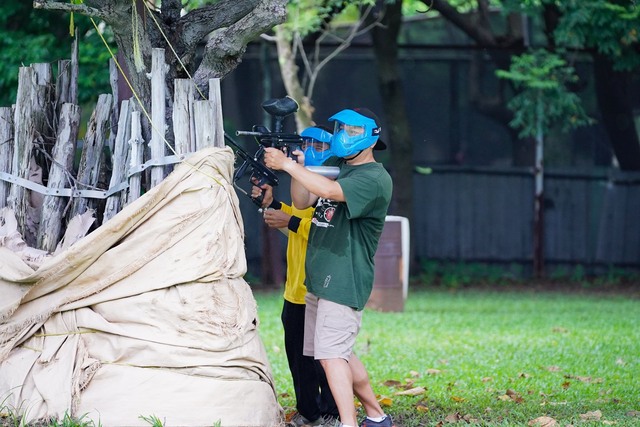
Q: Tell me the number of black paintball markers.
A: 2